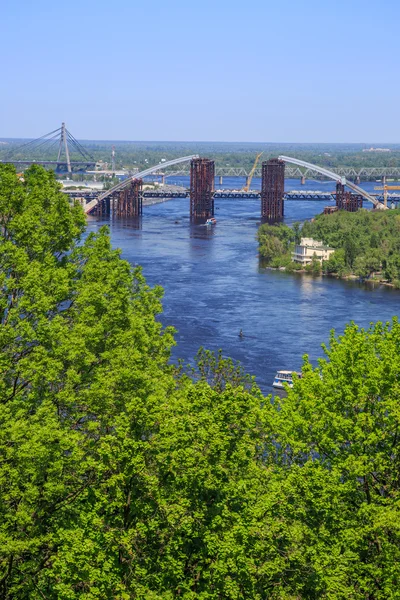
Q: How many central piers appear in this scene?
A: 2